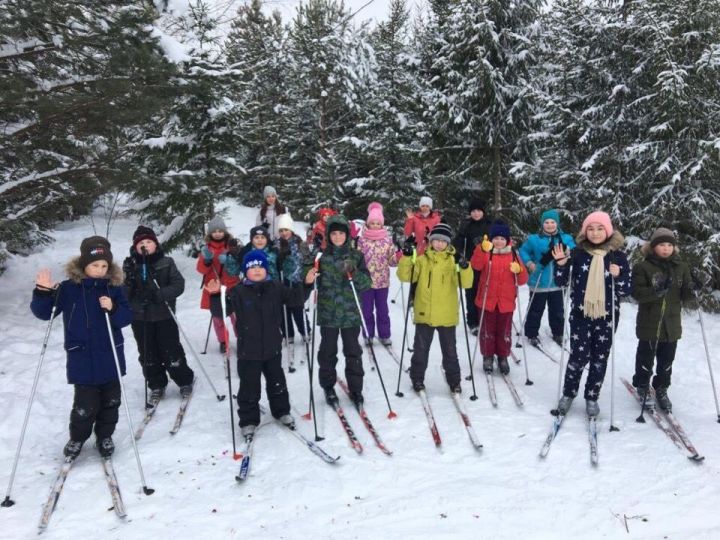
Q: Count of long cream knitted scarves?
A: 1